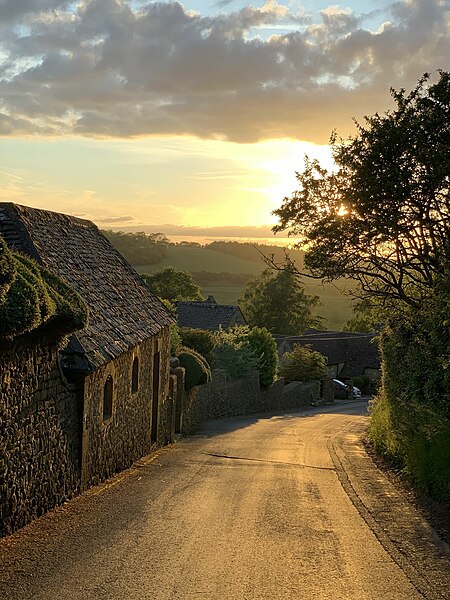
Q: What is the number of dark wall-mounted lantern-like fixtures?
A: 1